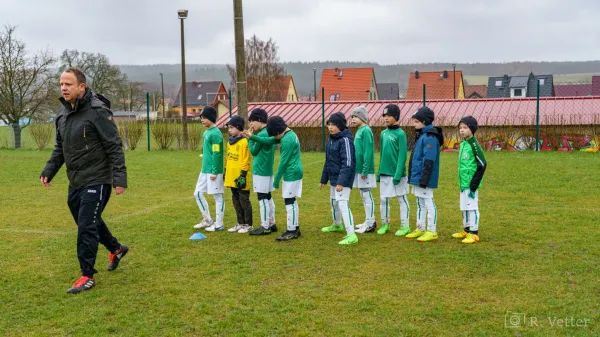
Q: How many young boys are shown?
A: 9